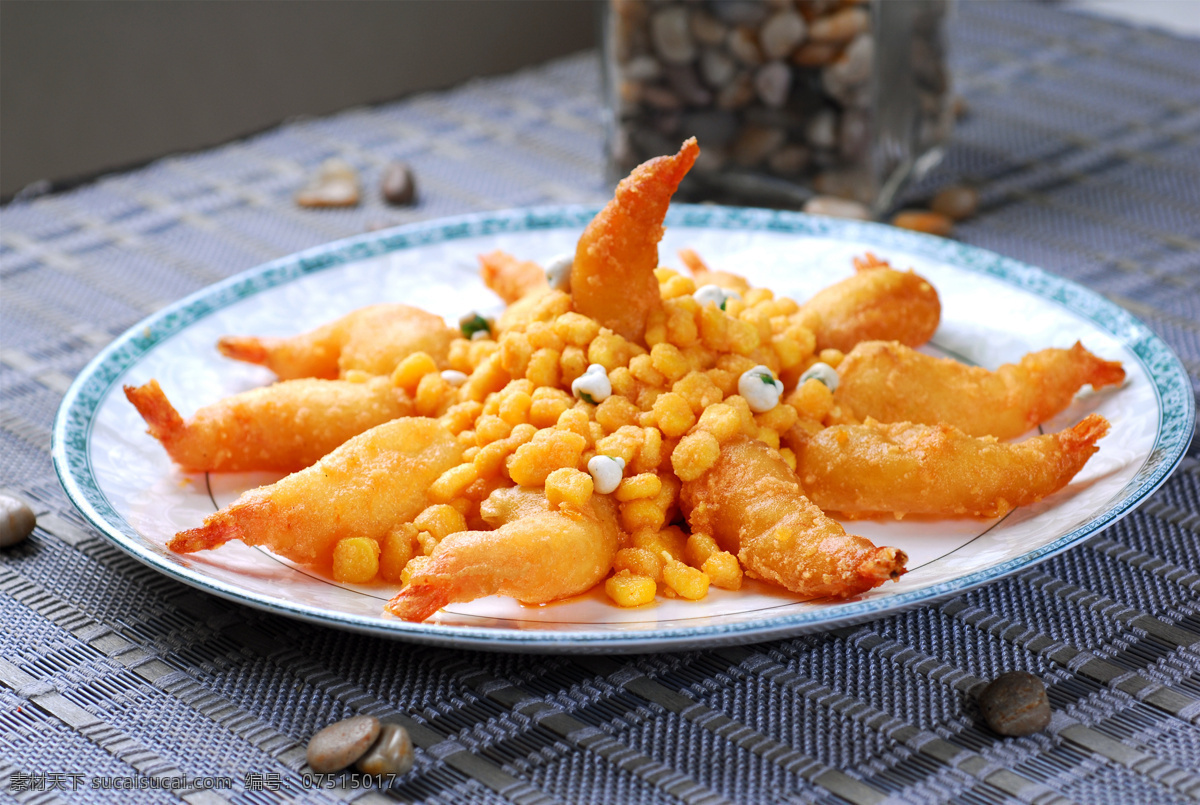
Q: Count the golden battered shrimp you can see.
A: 11